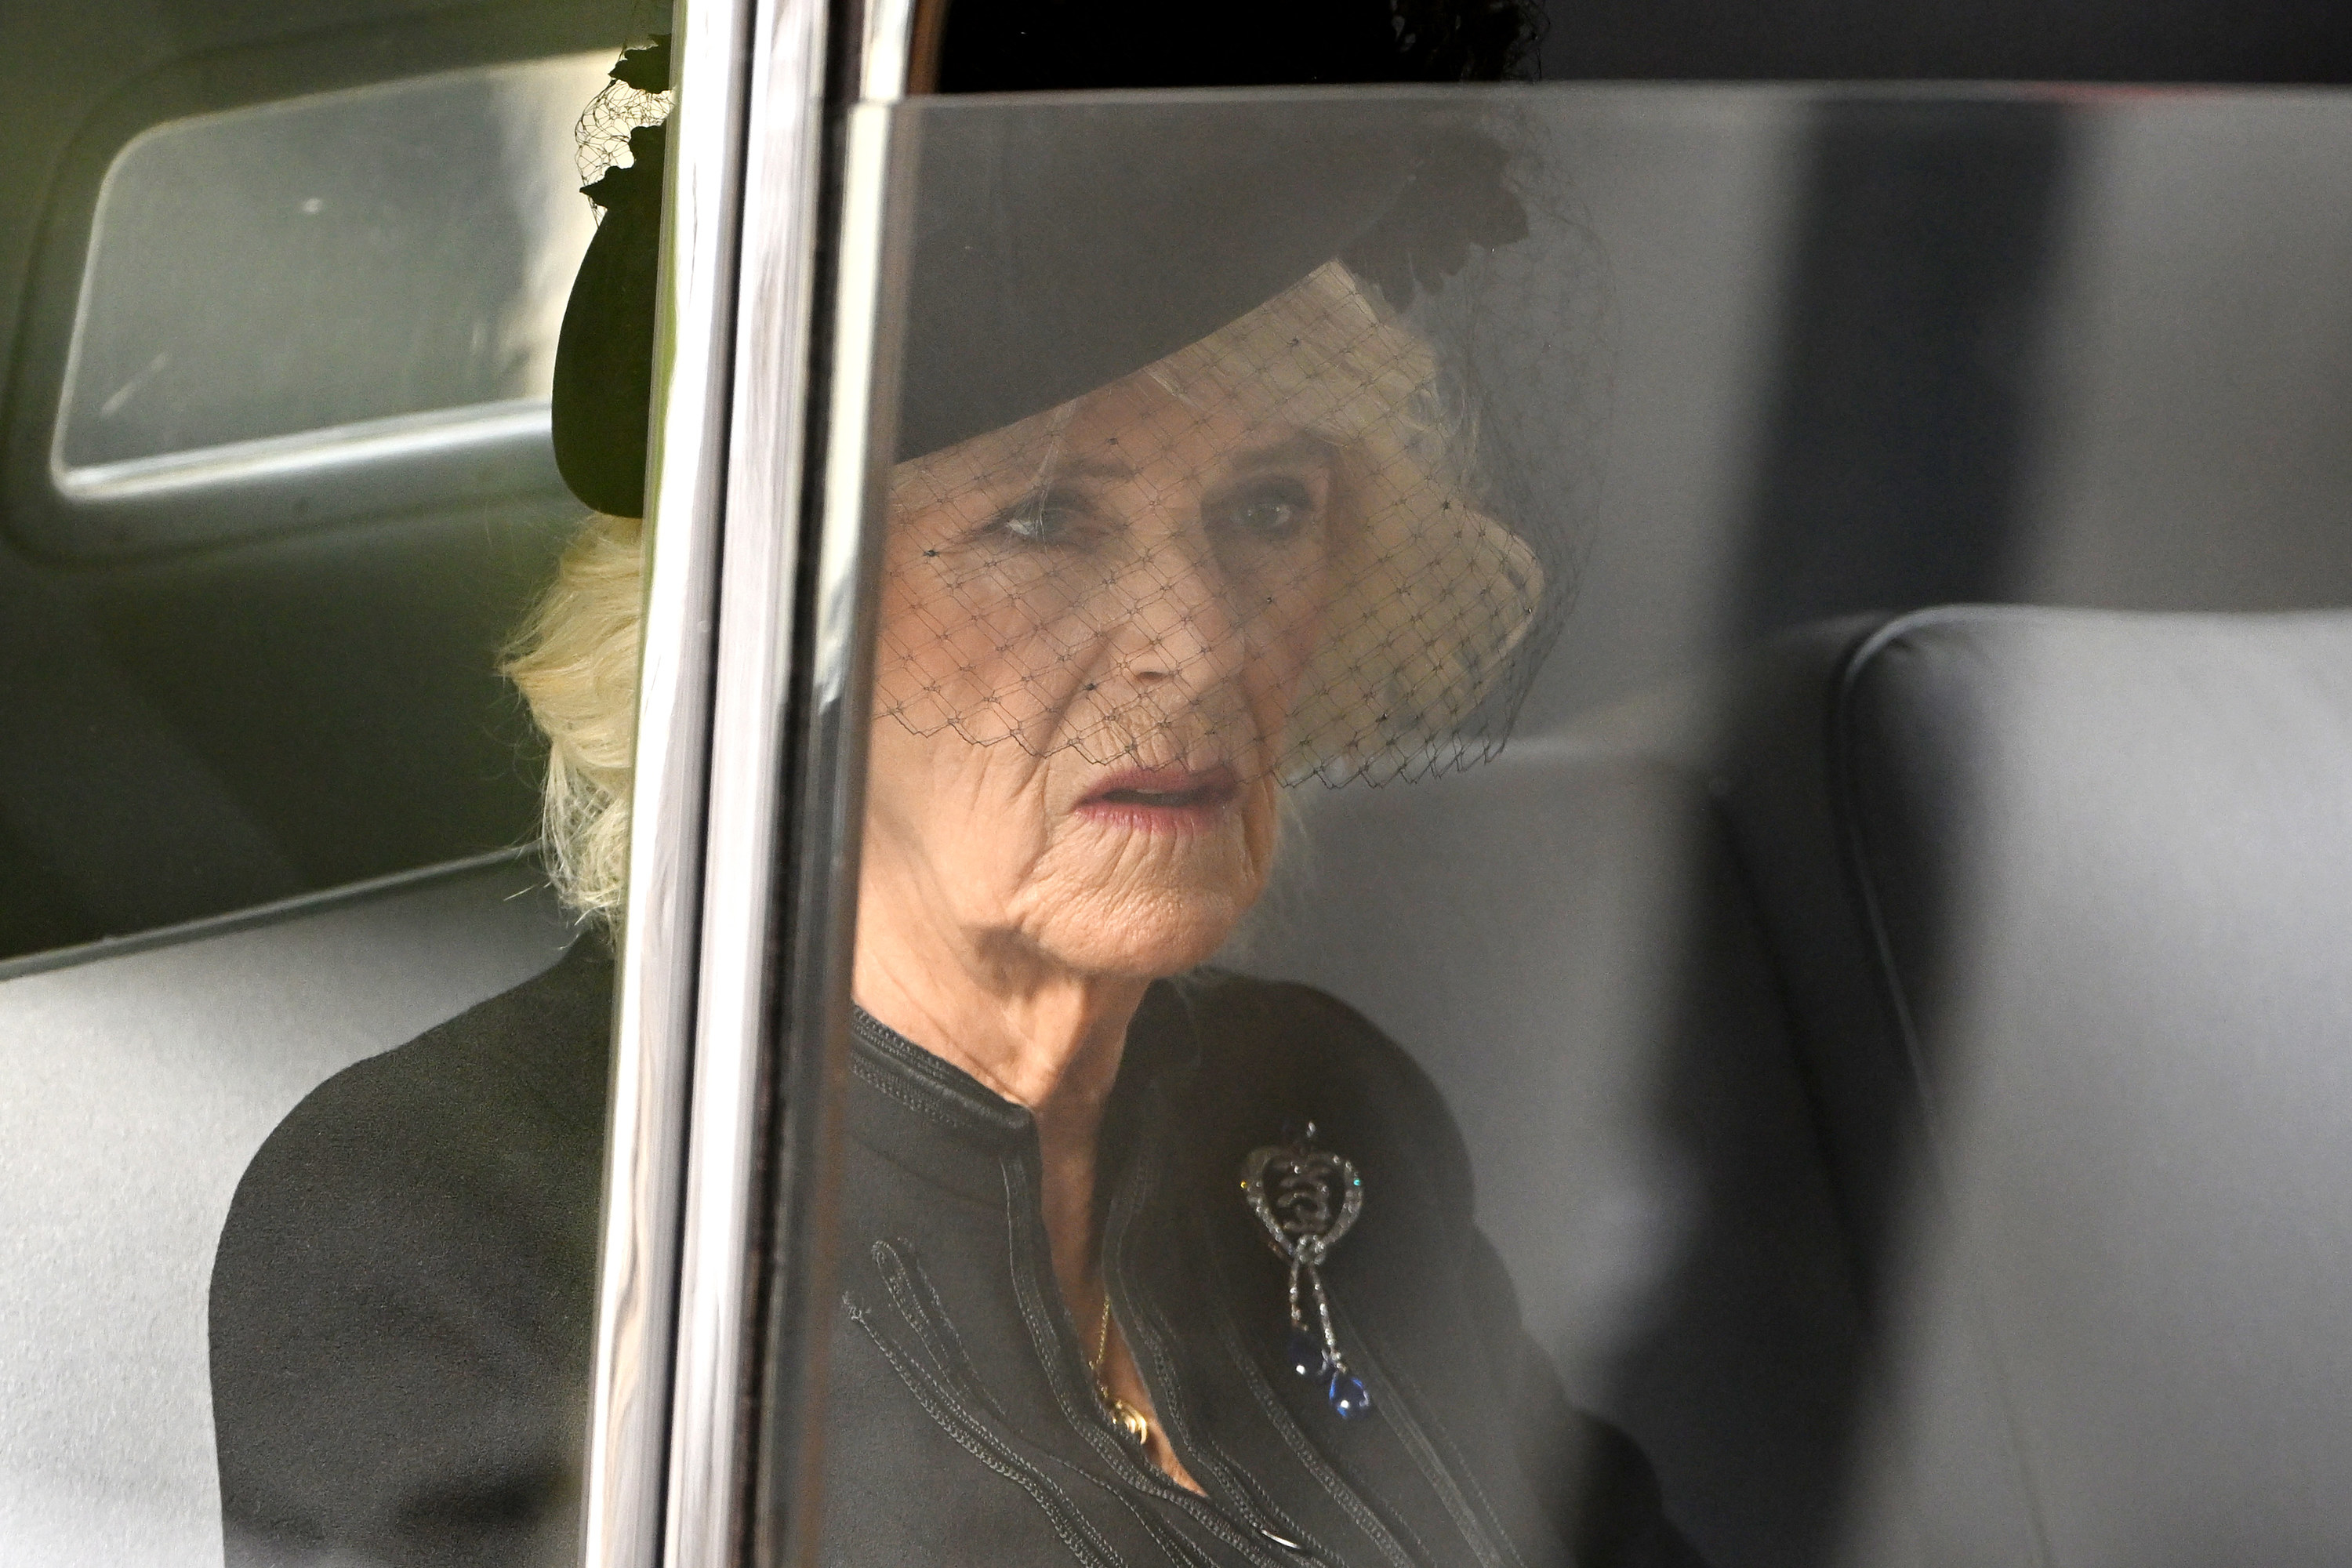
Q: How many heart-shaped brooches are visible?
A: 1